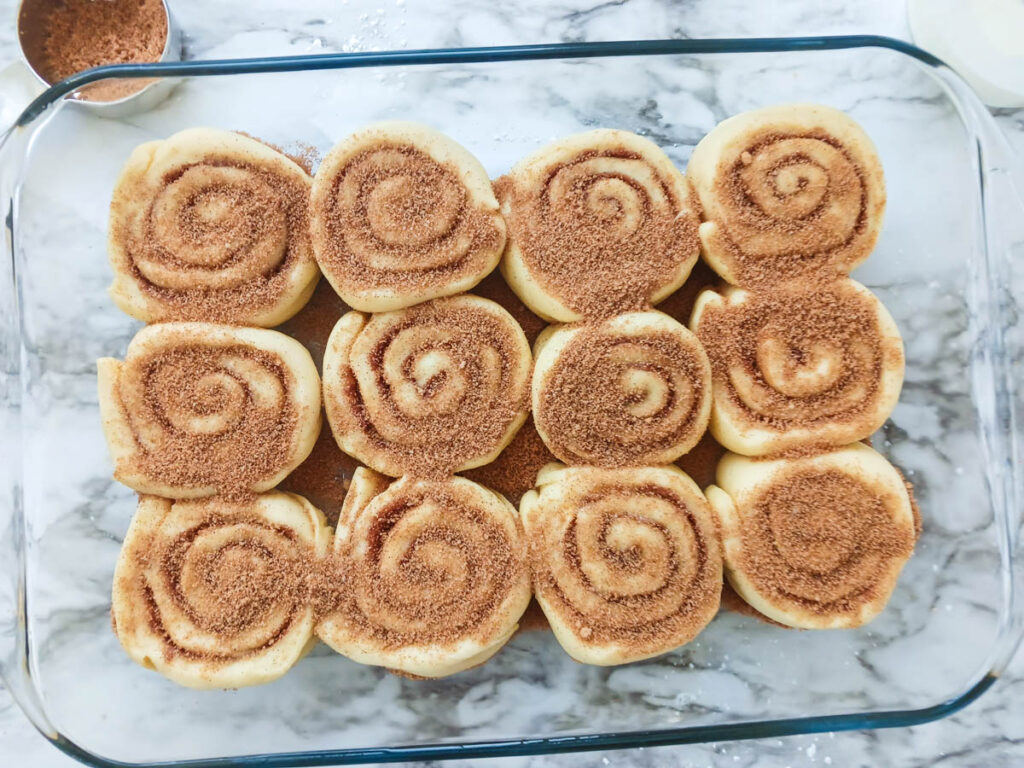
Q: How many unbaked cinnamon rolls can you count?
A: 12